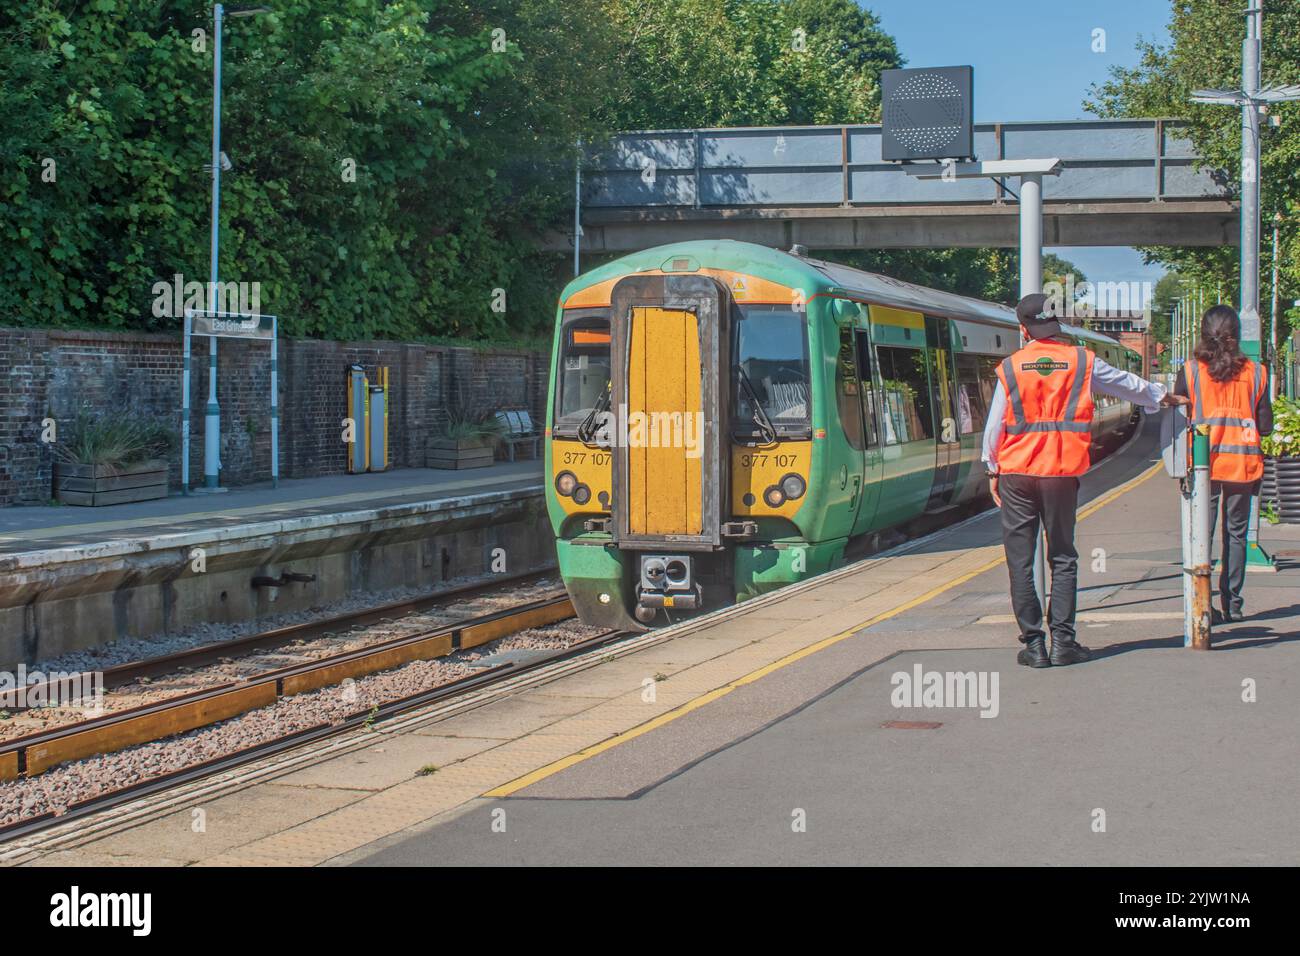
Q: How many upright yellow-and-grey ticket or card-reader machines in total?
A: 2